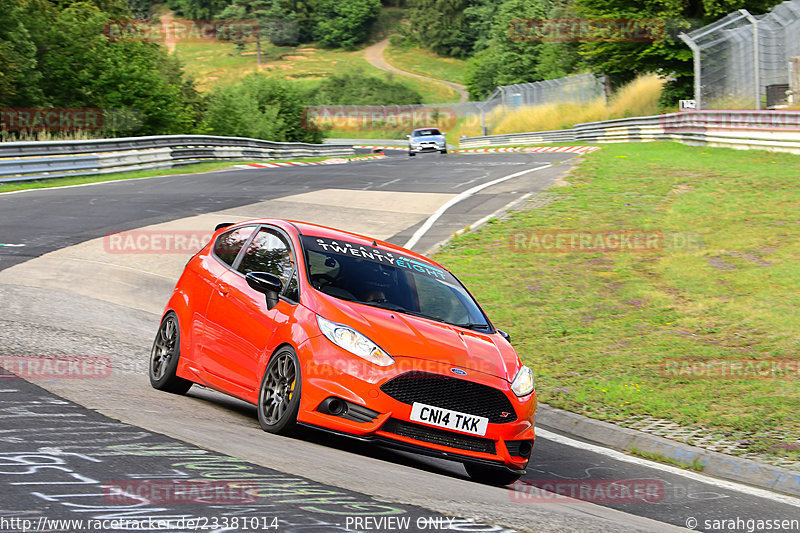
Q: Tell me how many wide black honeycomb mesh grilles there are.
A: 2